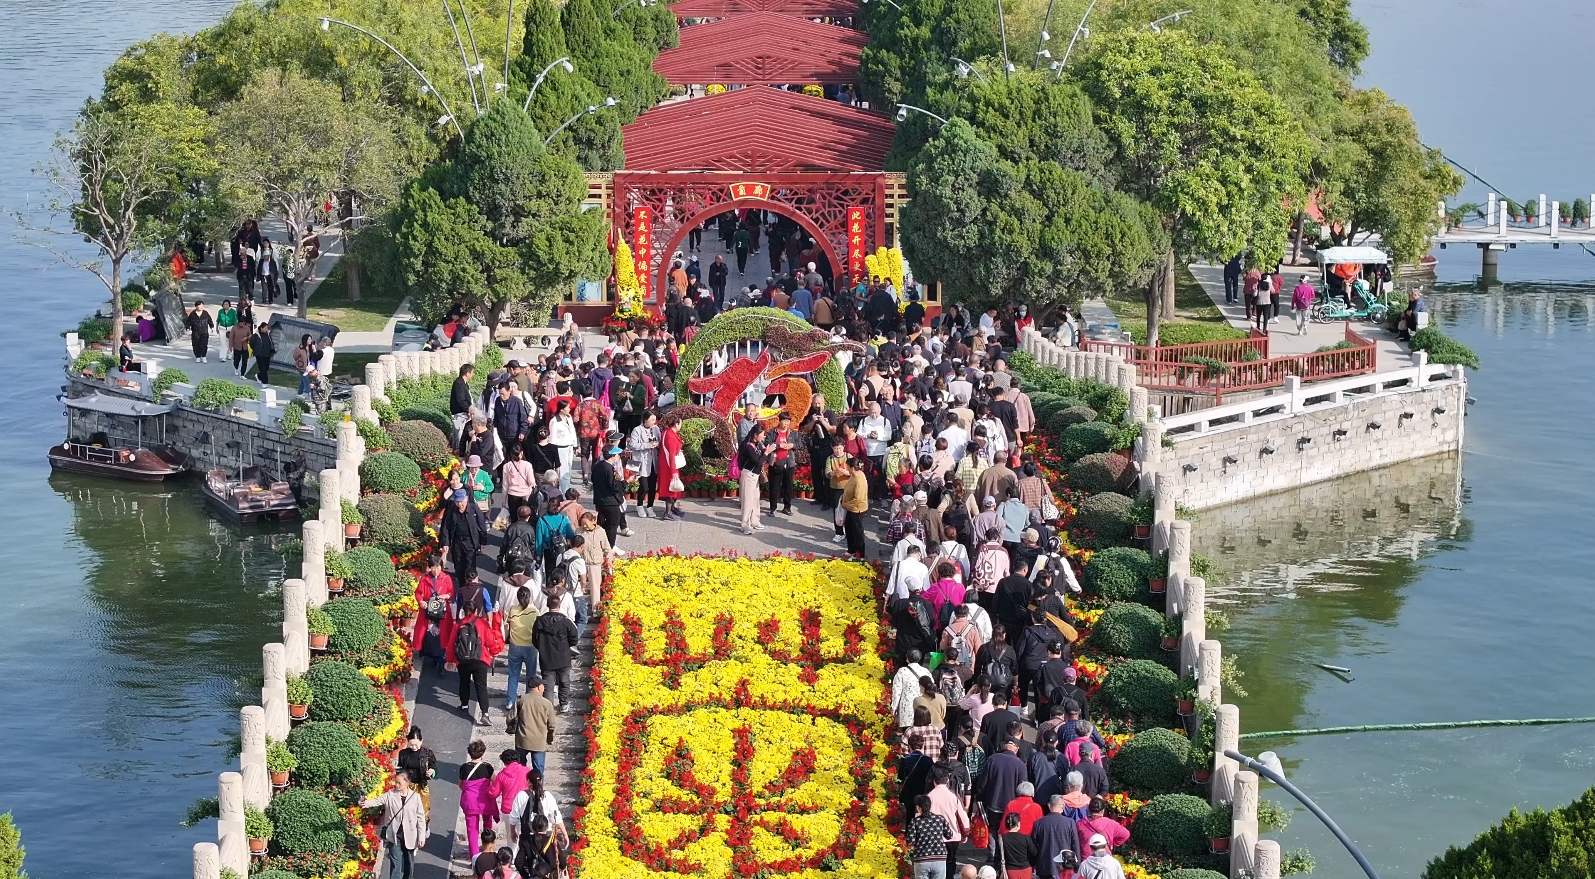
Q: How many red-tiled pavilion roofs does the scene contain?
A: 3